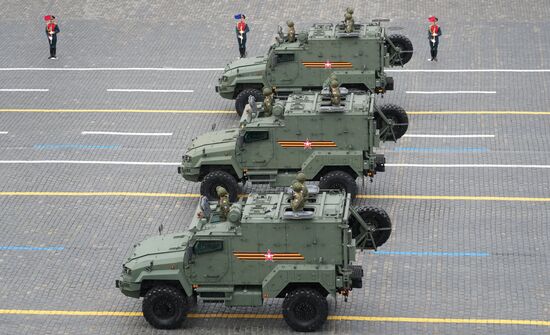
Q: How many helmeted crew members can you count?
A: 9